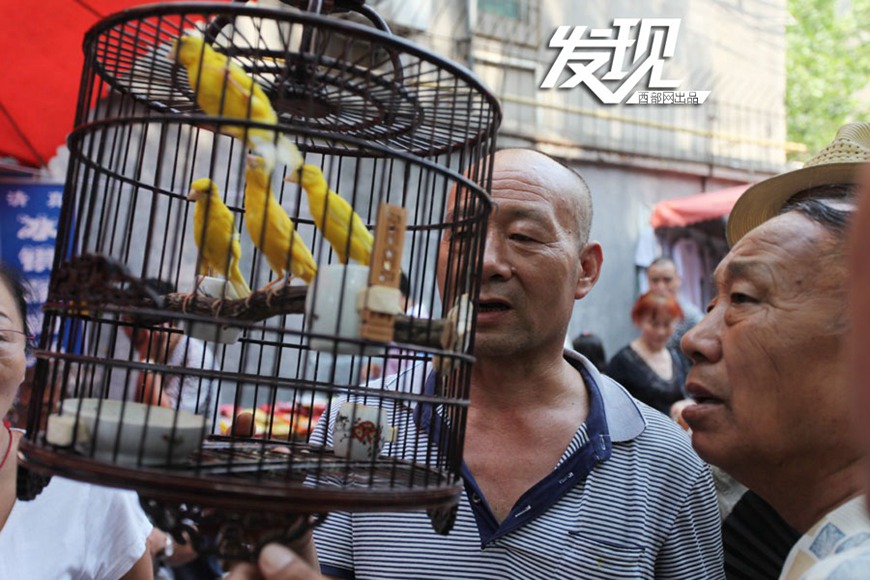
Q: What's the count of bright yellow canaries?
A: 4